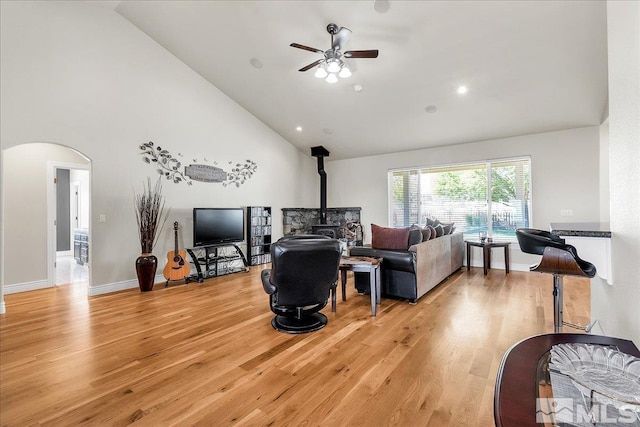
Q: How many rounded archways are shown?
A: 1